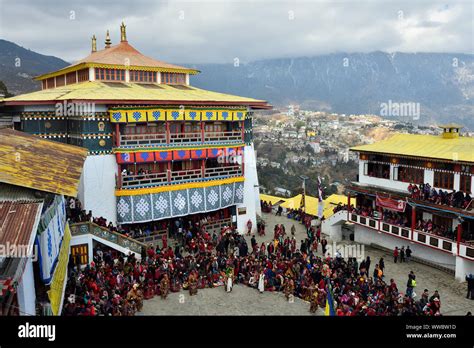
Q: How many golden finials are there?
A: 3